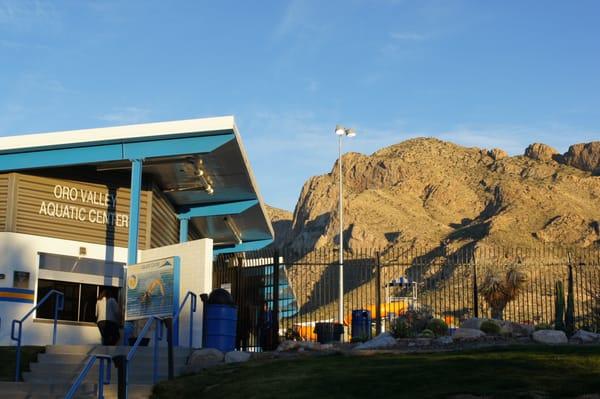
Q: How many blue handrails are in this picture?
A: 4